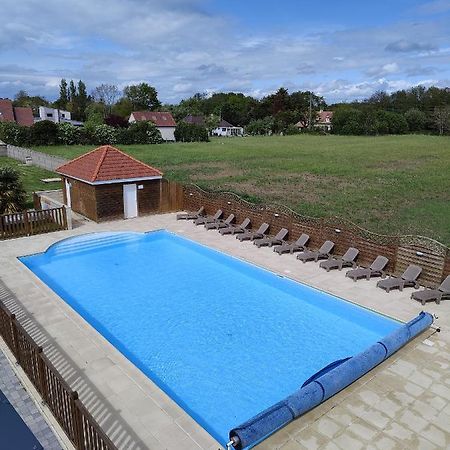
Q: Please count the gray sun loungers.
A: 12